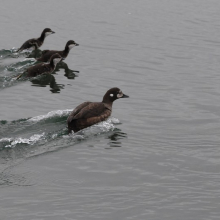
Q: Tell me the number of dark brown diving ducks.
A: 4